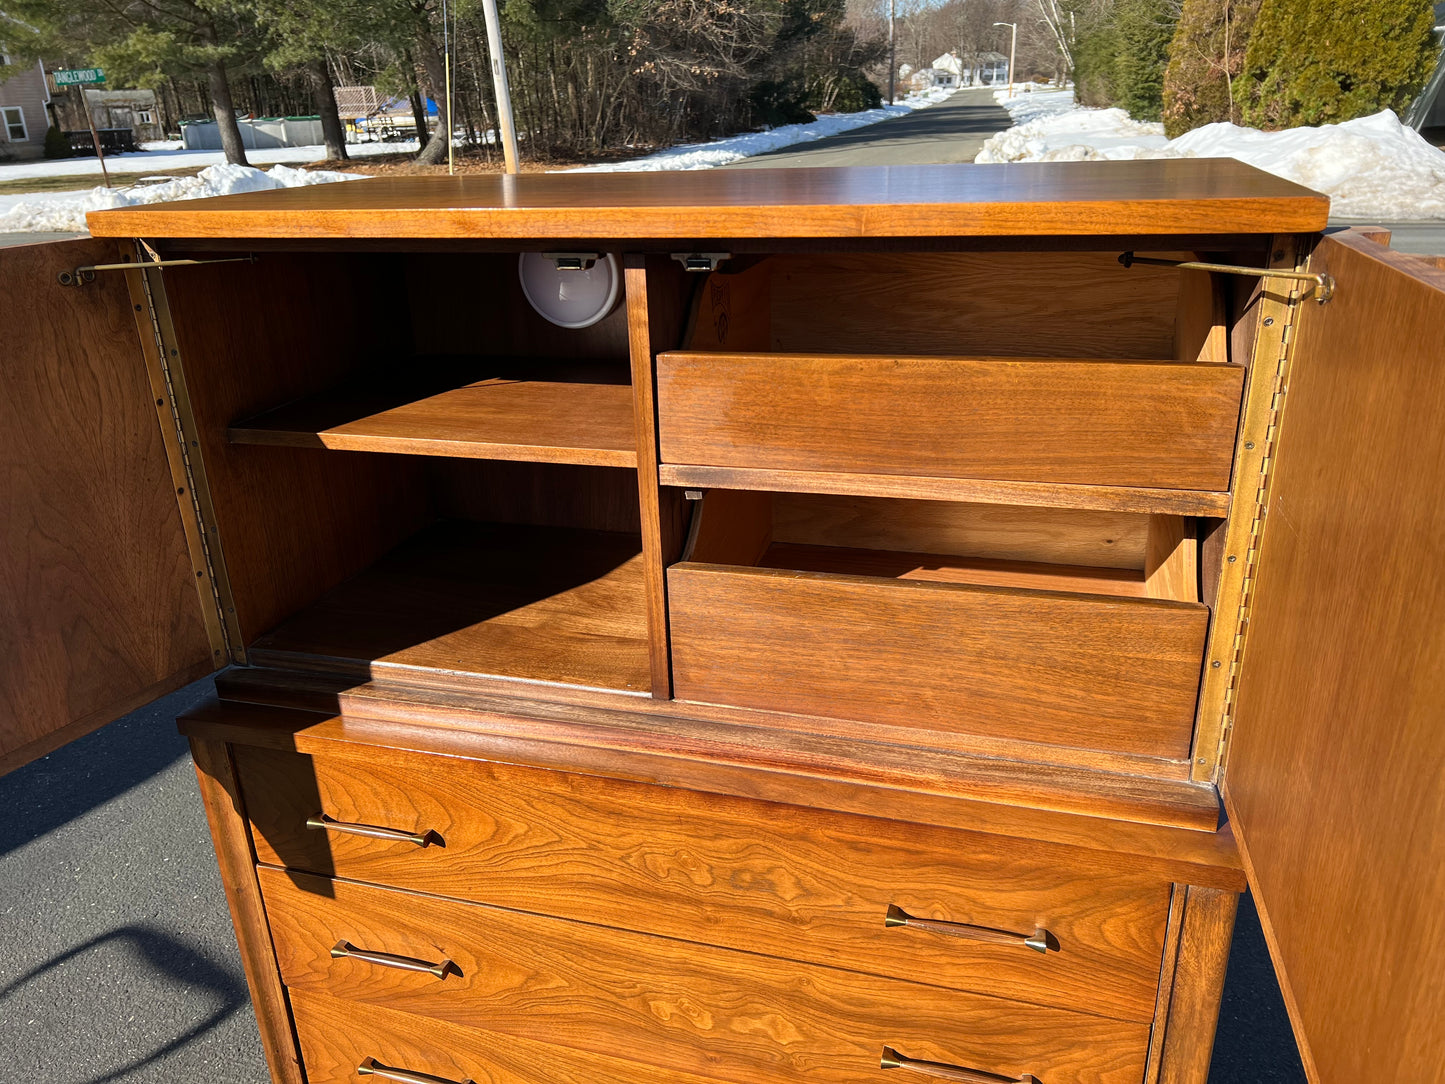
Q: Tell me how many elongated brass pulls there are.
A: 5